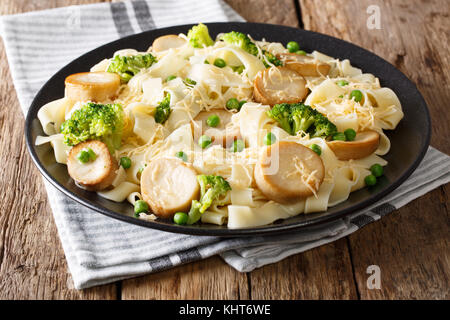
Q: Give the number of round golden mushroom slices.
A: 9